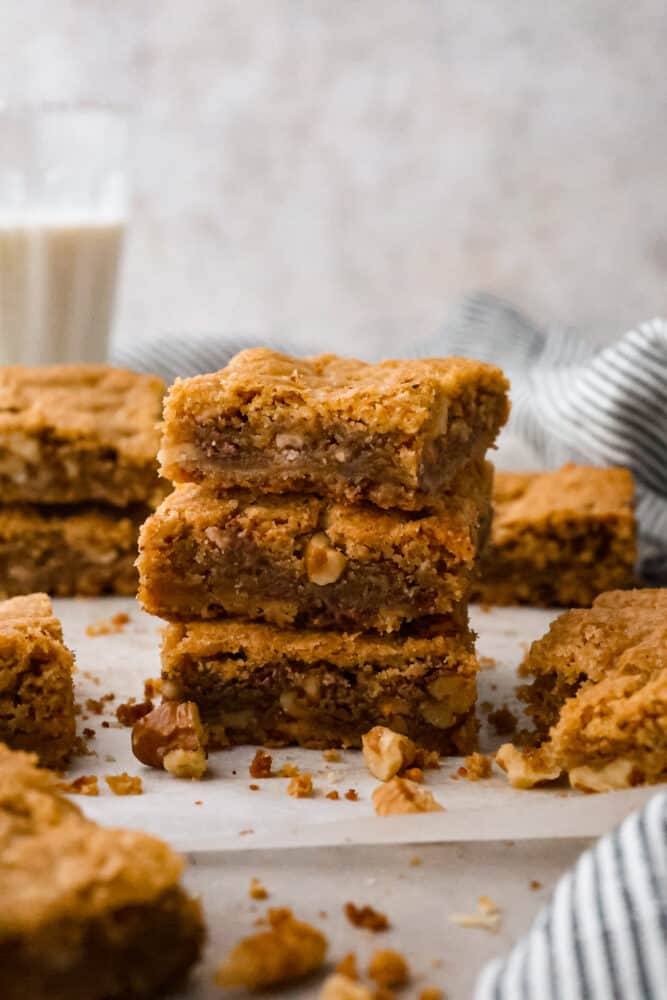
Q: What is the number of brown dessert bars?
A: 9